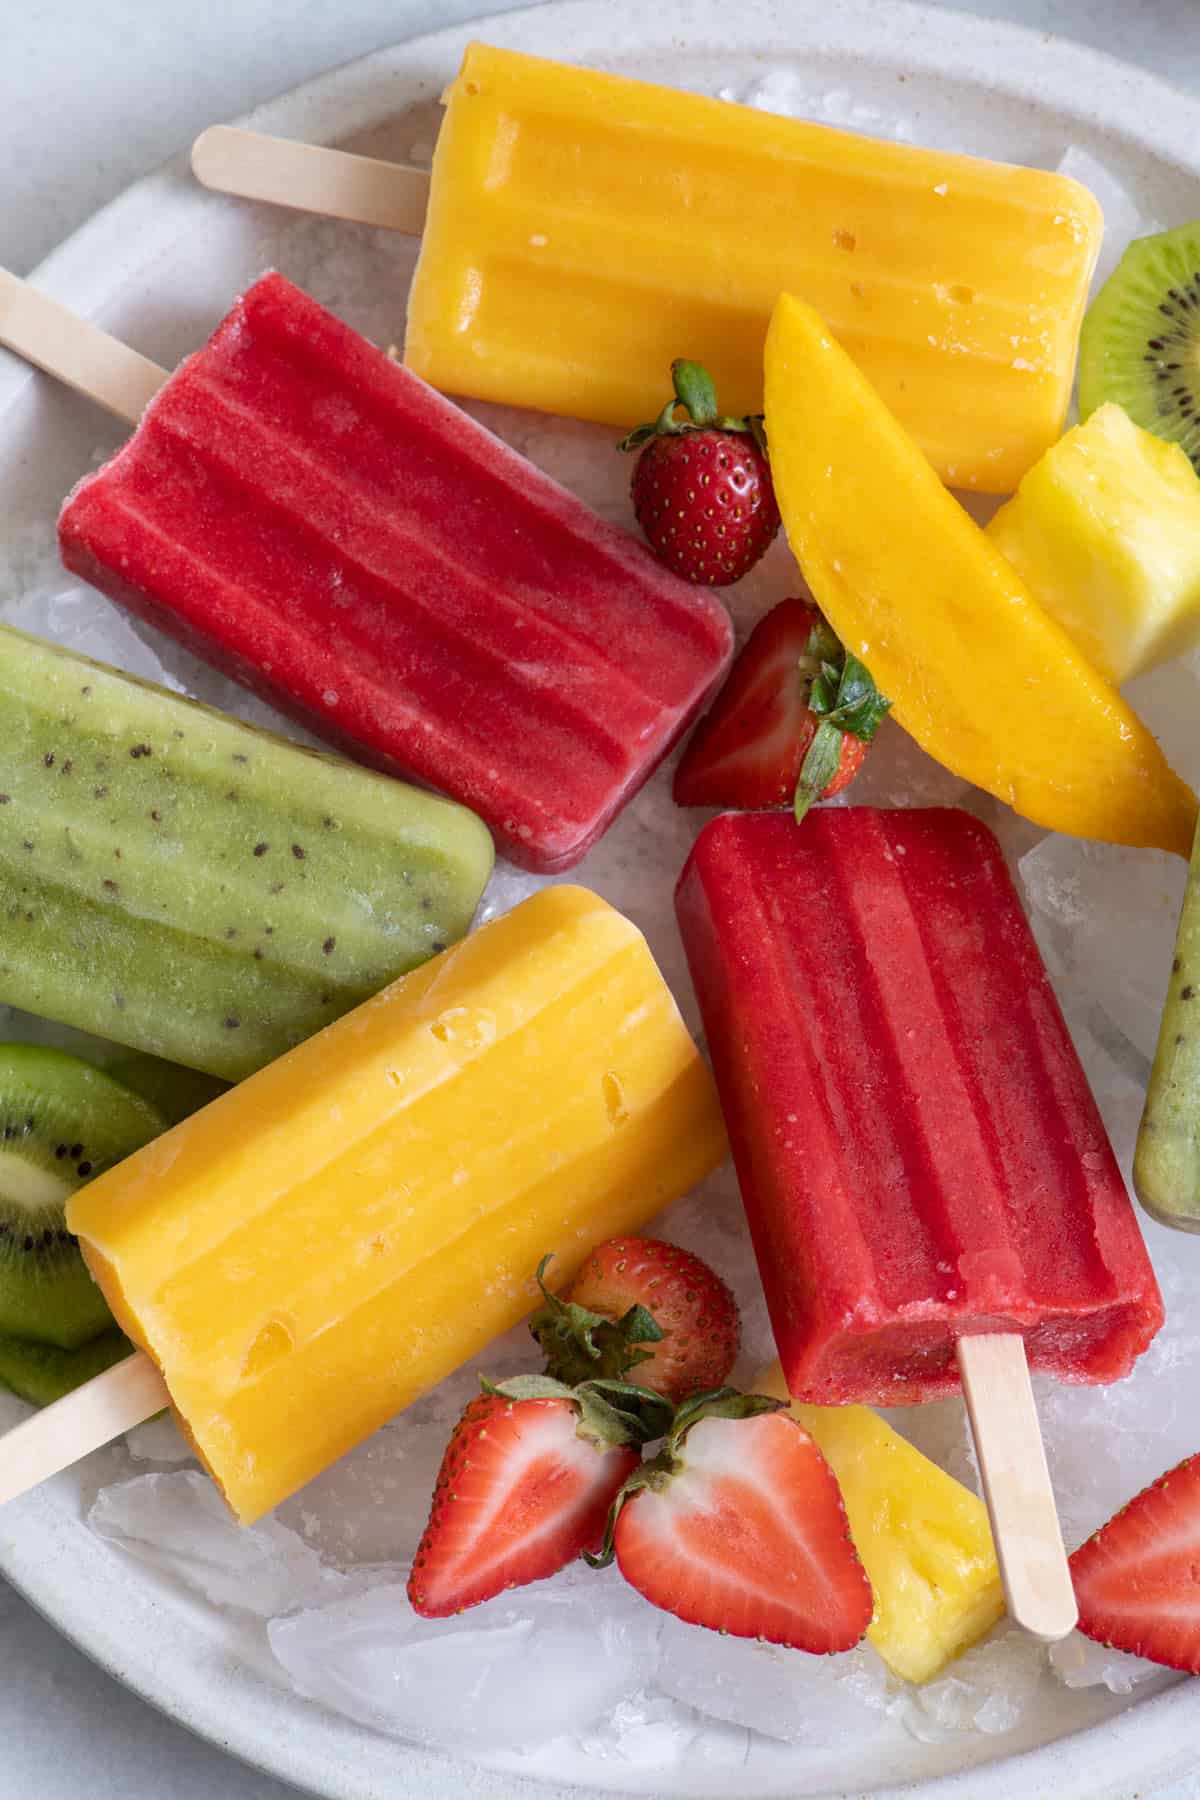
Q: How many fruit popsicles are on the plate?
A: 6